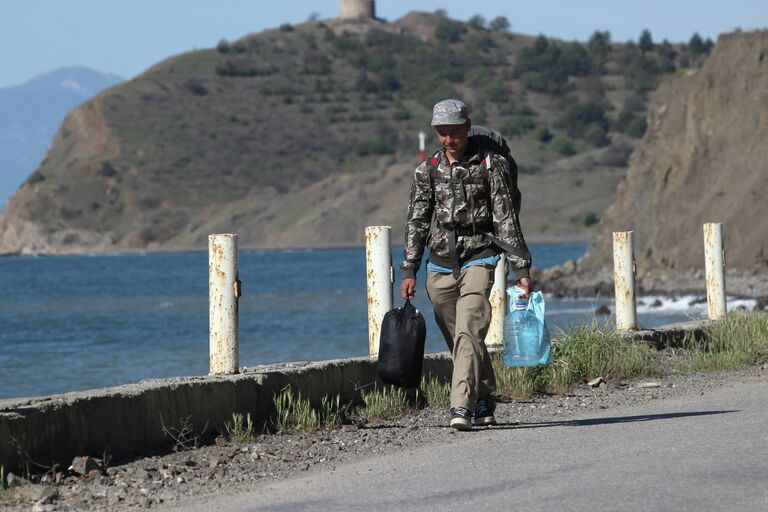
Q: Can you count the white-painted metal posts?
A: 5